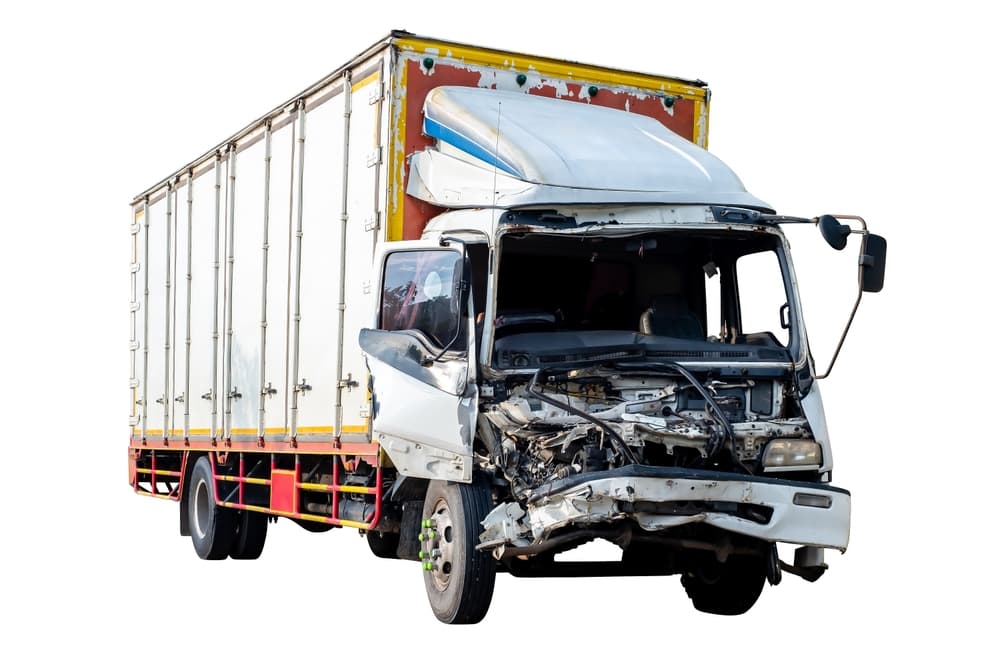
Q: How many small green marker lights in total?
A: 4